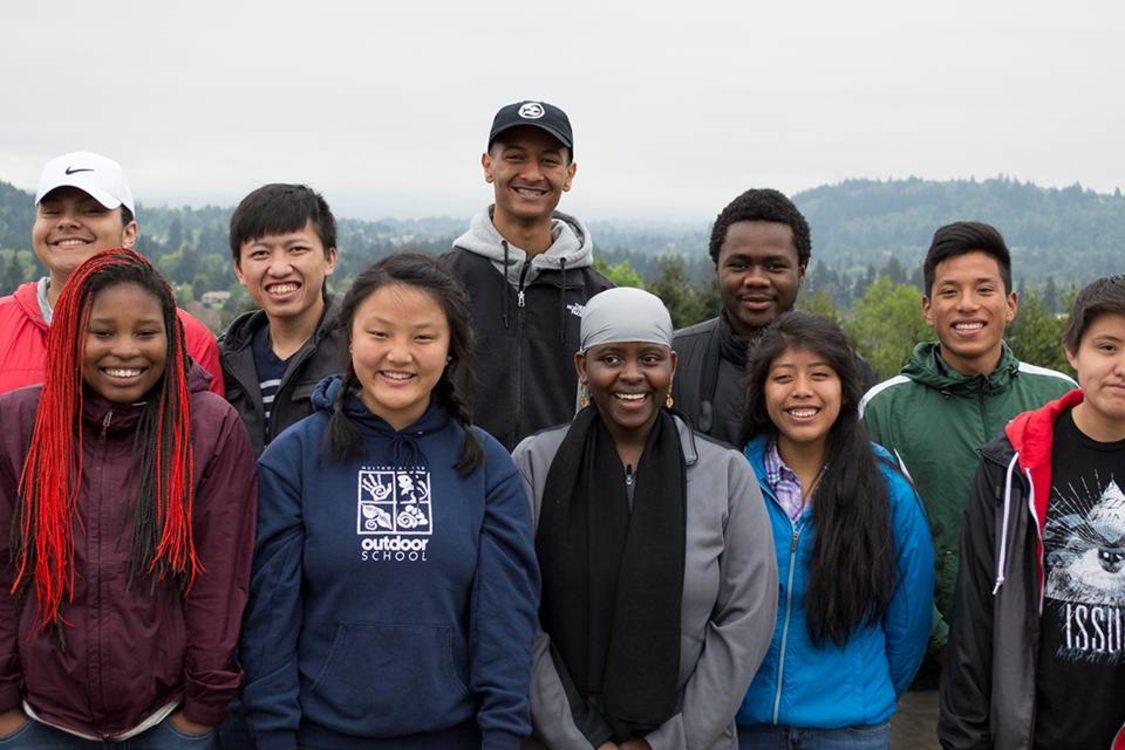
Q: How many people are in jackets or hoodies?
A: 10